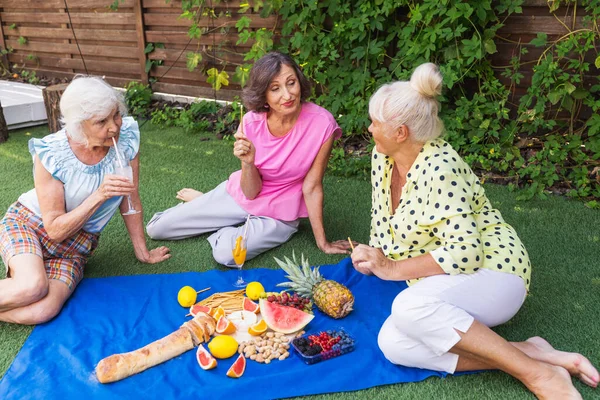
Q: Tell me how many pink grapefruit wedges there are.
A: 5